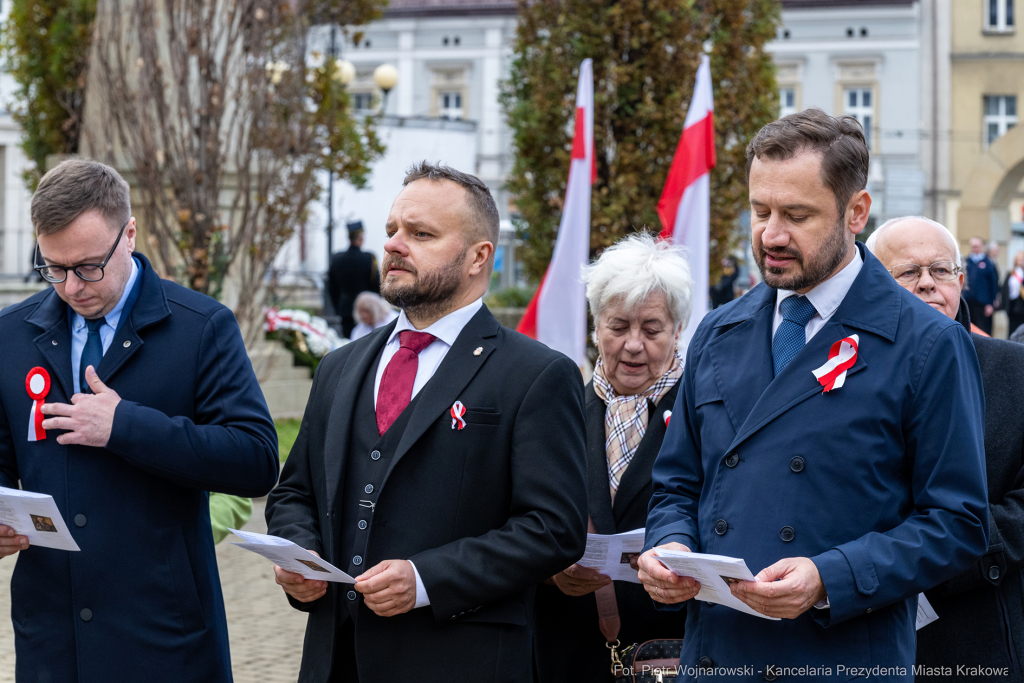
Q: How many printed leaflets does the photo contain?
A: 5